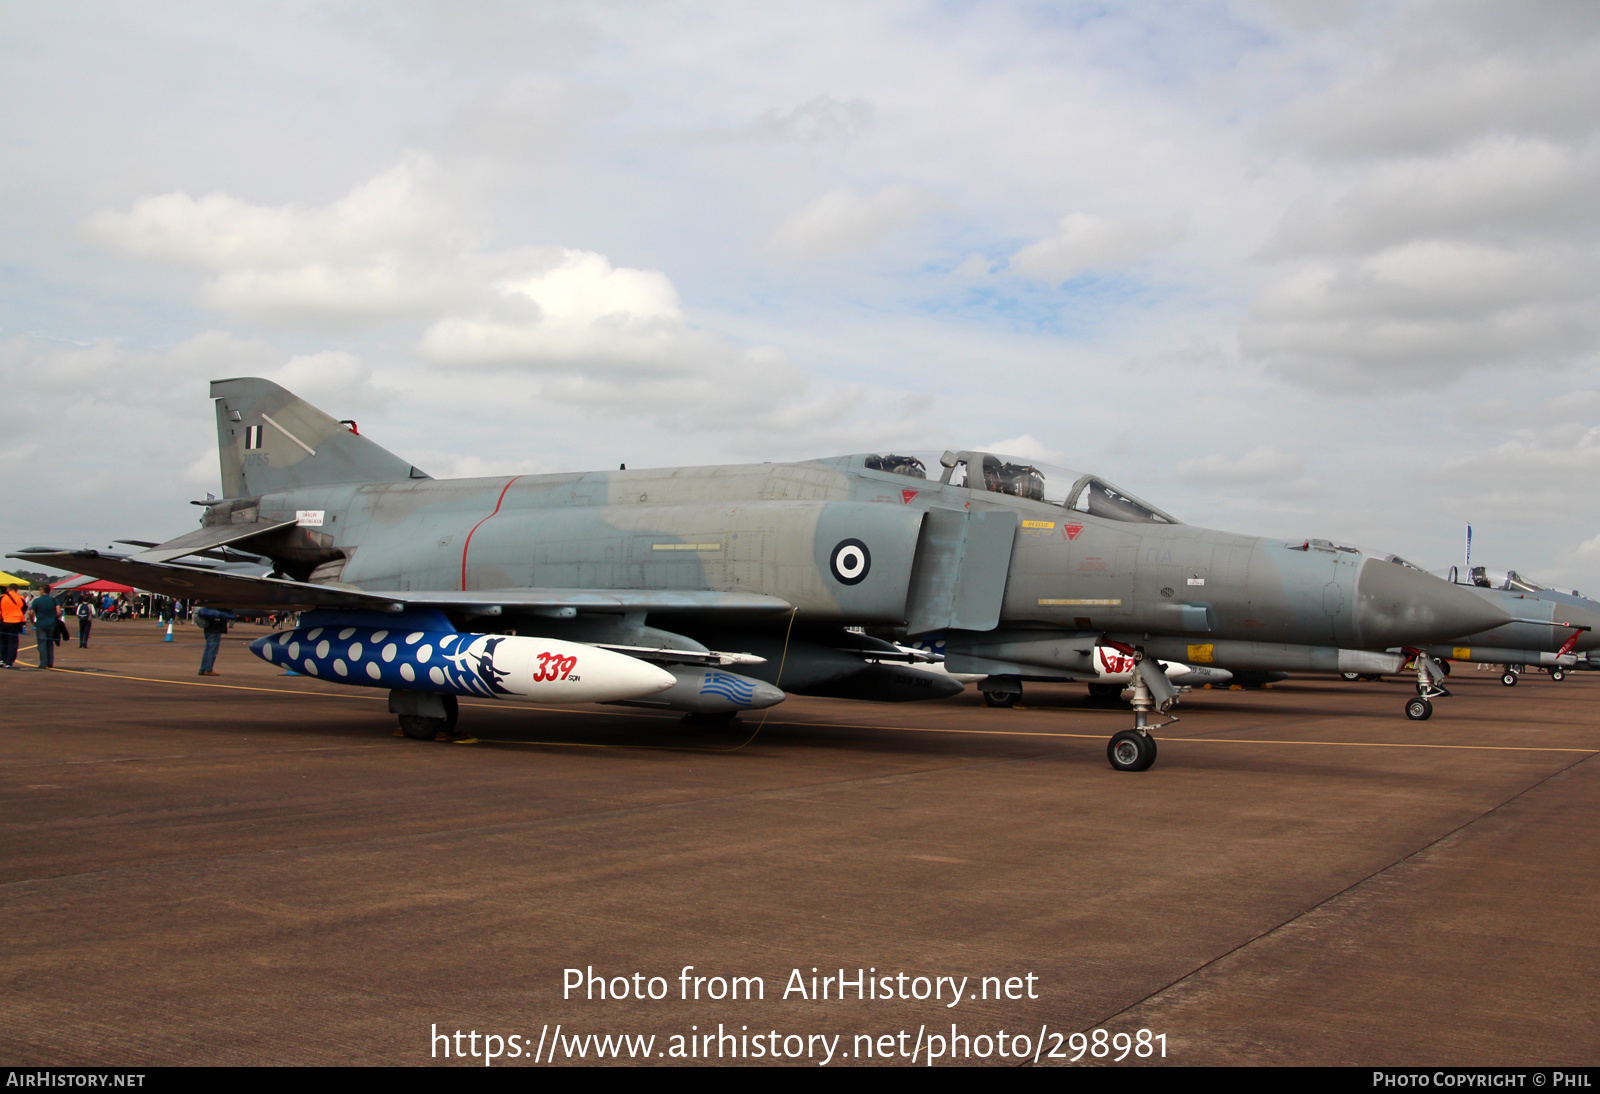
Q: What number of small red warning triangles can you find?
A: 2